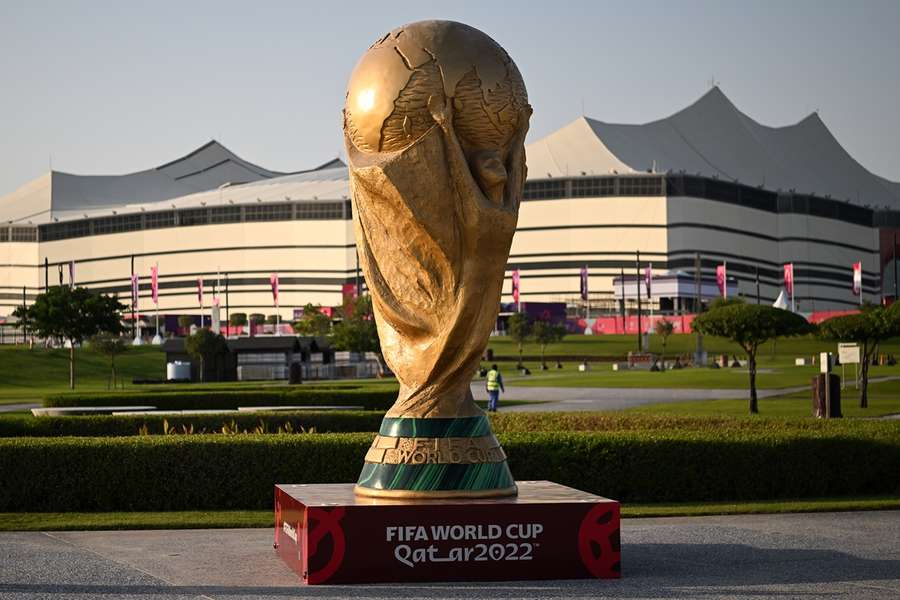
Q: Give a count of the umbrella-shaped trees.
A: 2